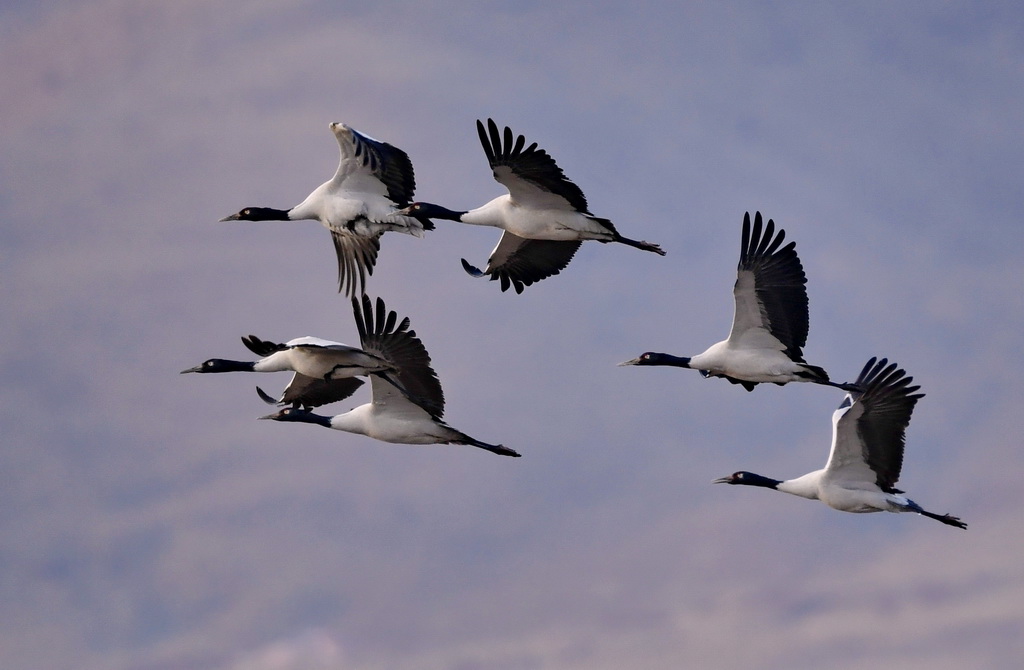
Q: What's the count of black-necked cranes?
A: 6